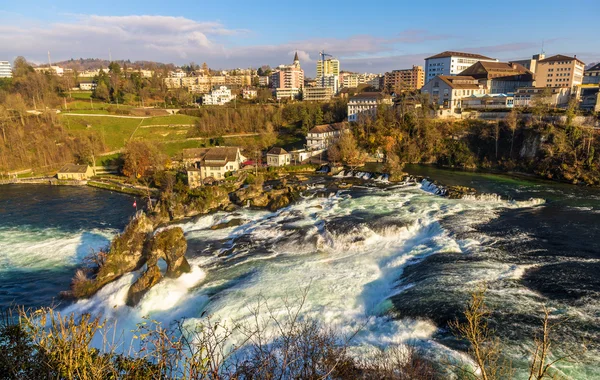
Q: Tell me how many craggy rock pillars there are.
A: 2